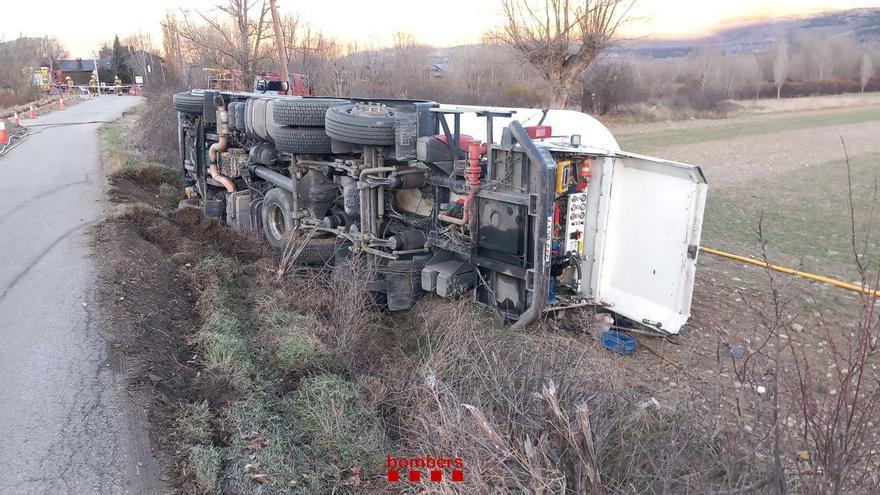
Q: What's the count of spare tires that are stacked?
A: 2